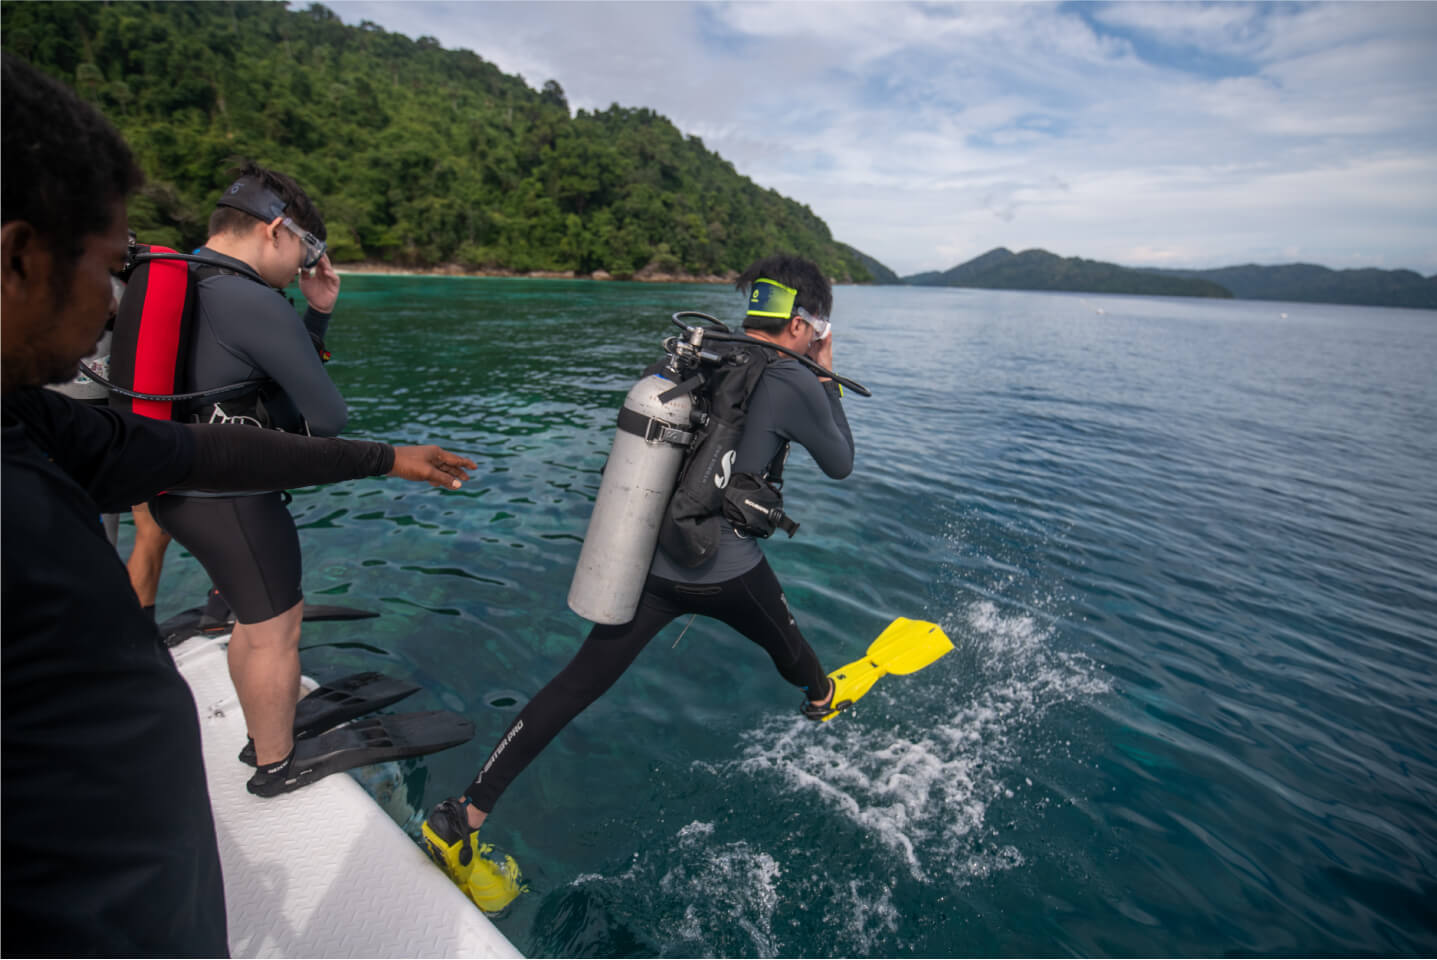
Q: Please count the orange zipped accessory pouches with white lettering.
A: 0